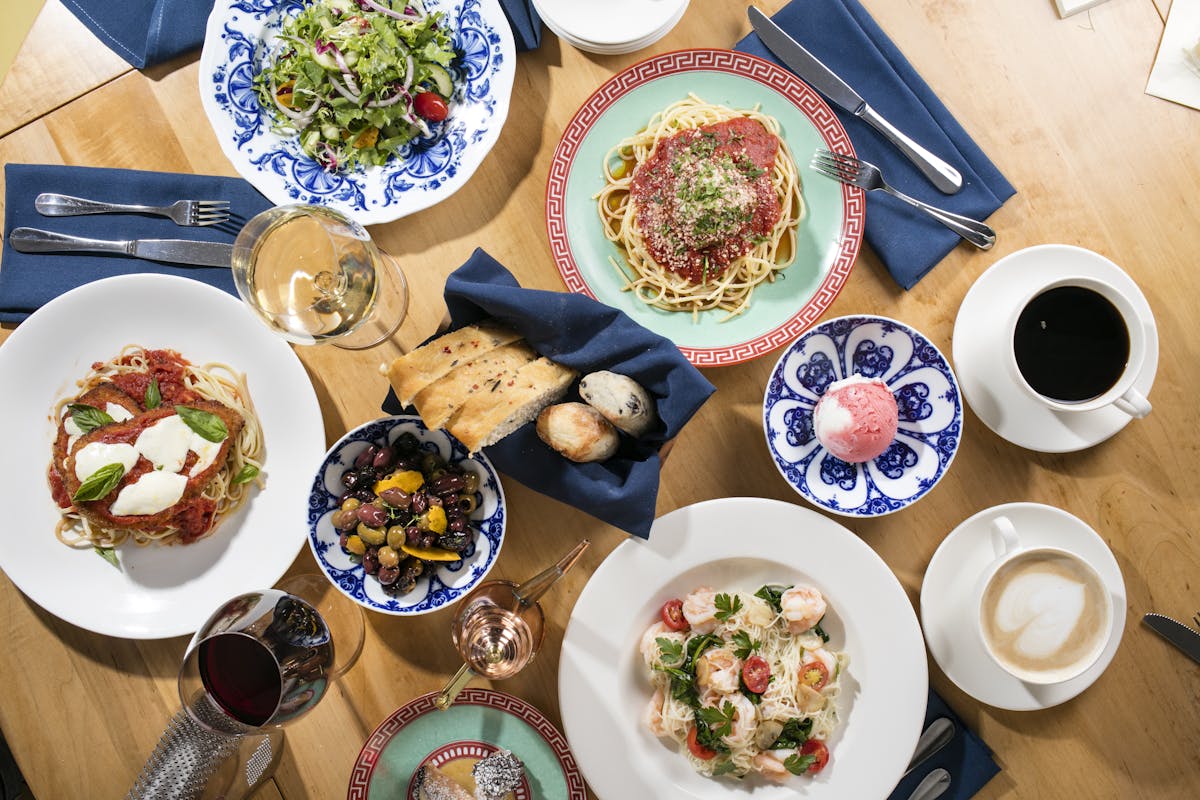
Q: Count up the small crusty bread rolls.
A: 2